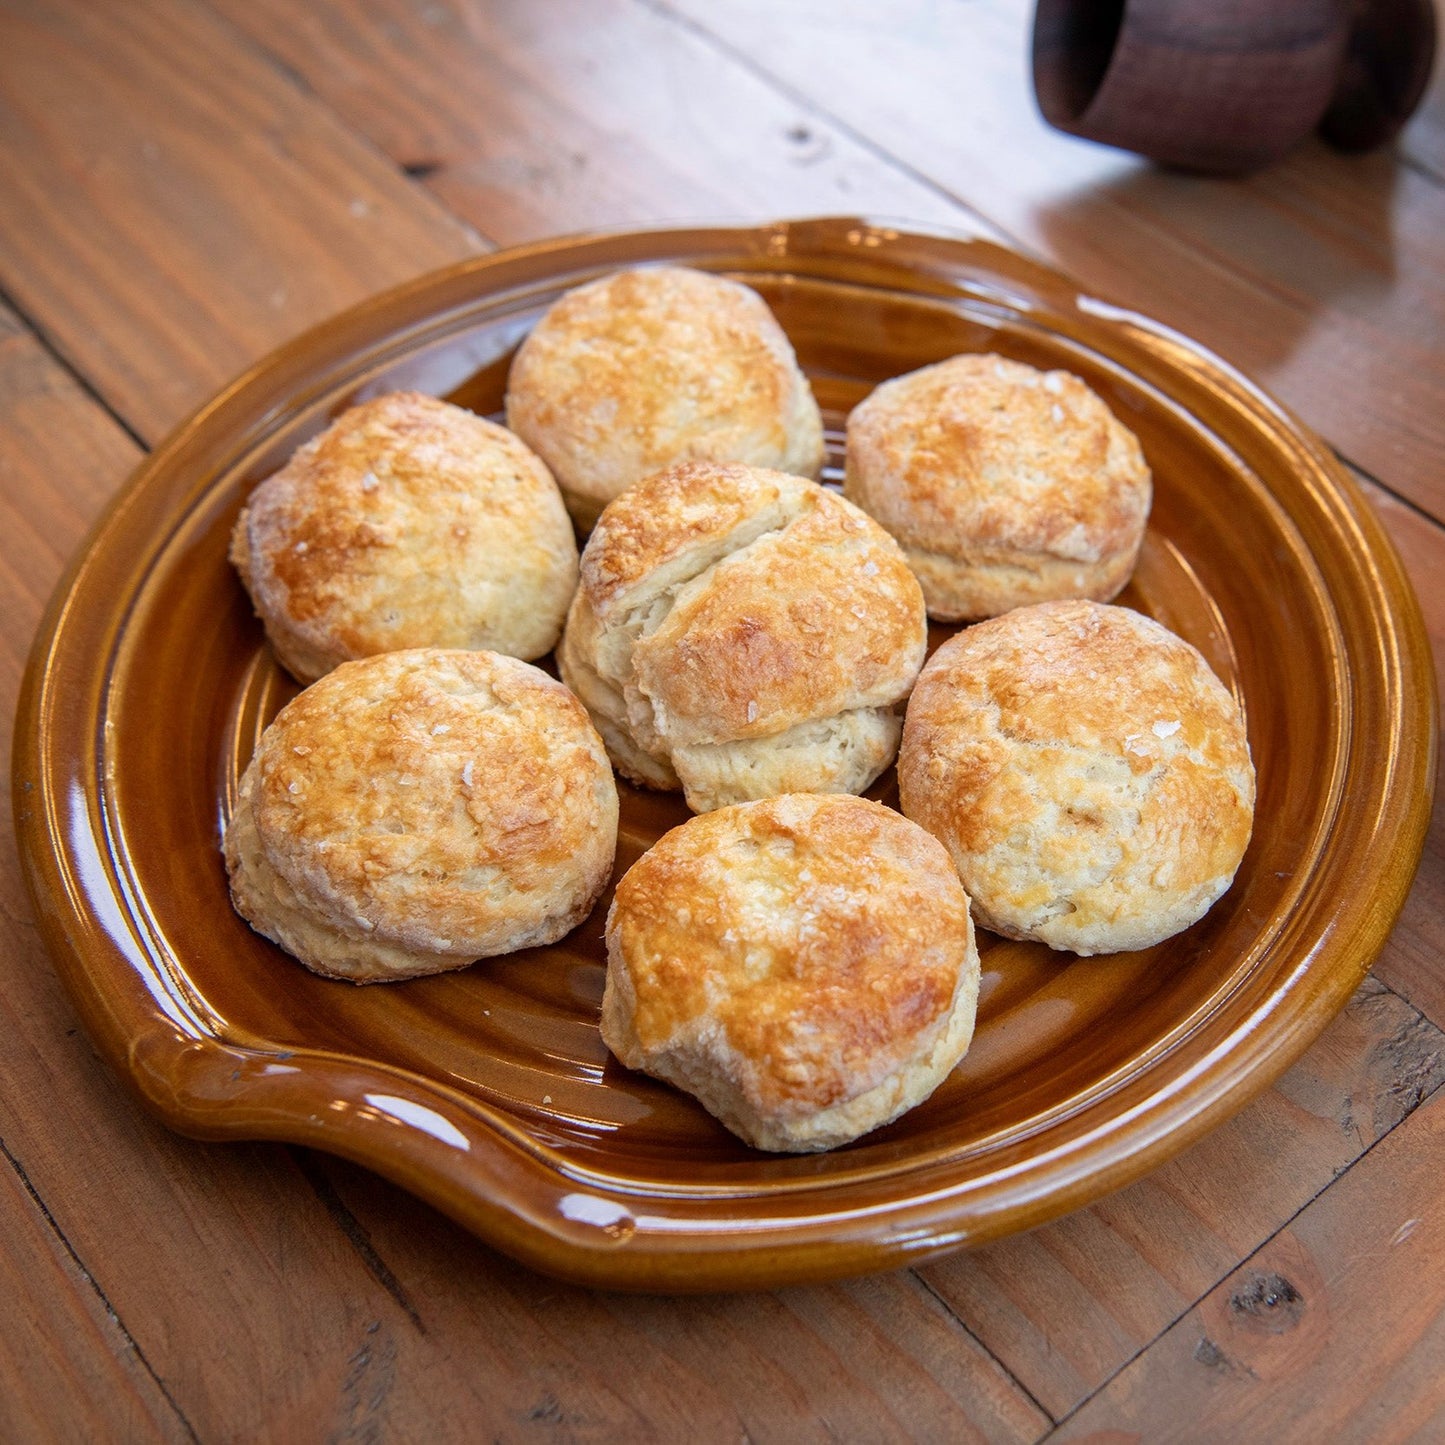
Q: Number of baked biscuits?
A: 7